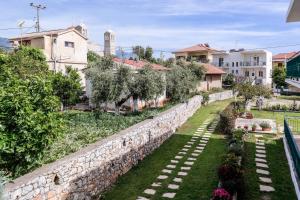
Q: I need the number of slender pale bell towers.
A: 2